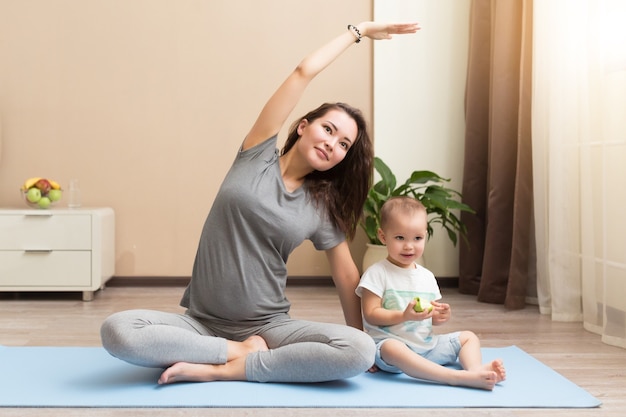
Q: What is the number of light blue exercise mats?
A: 1